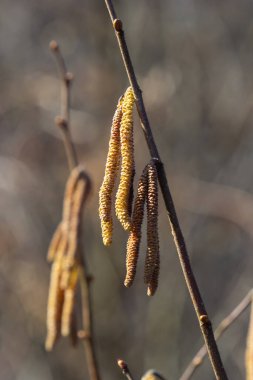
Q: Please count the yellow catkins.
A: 2